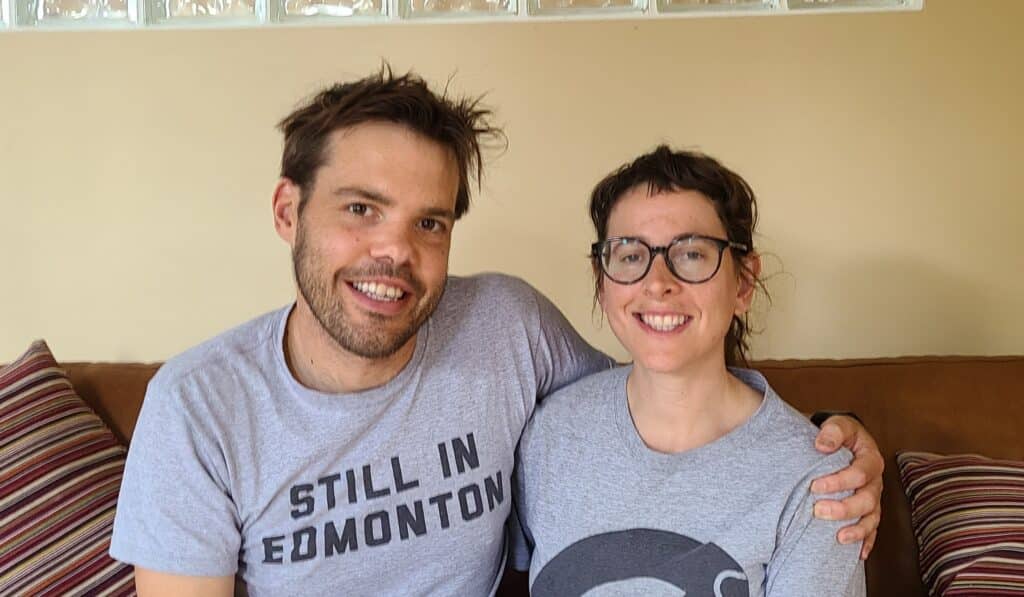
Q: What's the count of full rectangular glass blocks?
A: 7